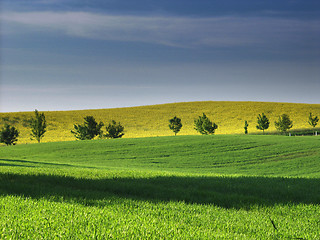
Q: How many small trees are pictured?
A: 10